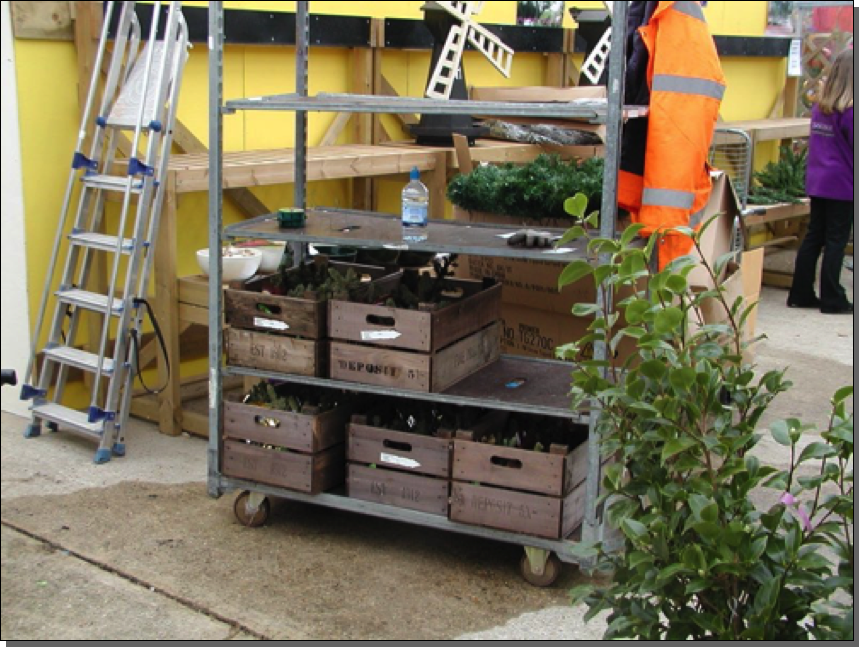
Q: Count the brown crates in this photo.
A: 5